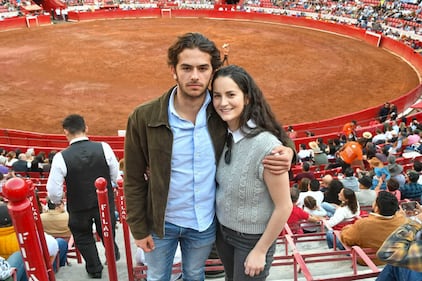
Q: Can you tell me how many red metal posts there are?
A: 4